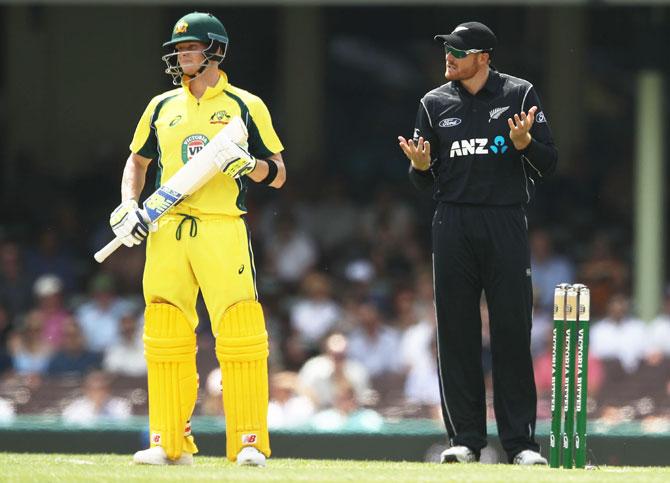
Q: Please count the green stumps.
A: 3